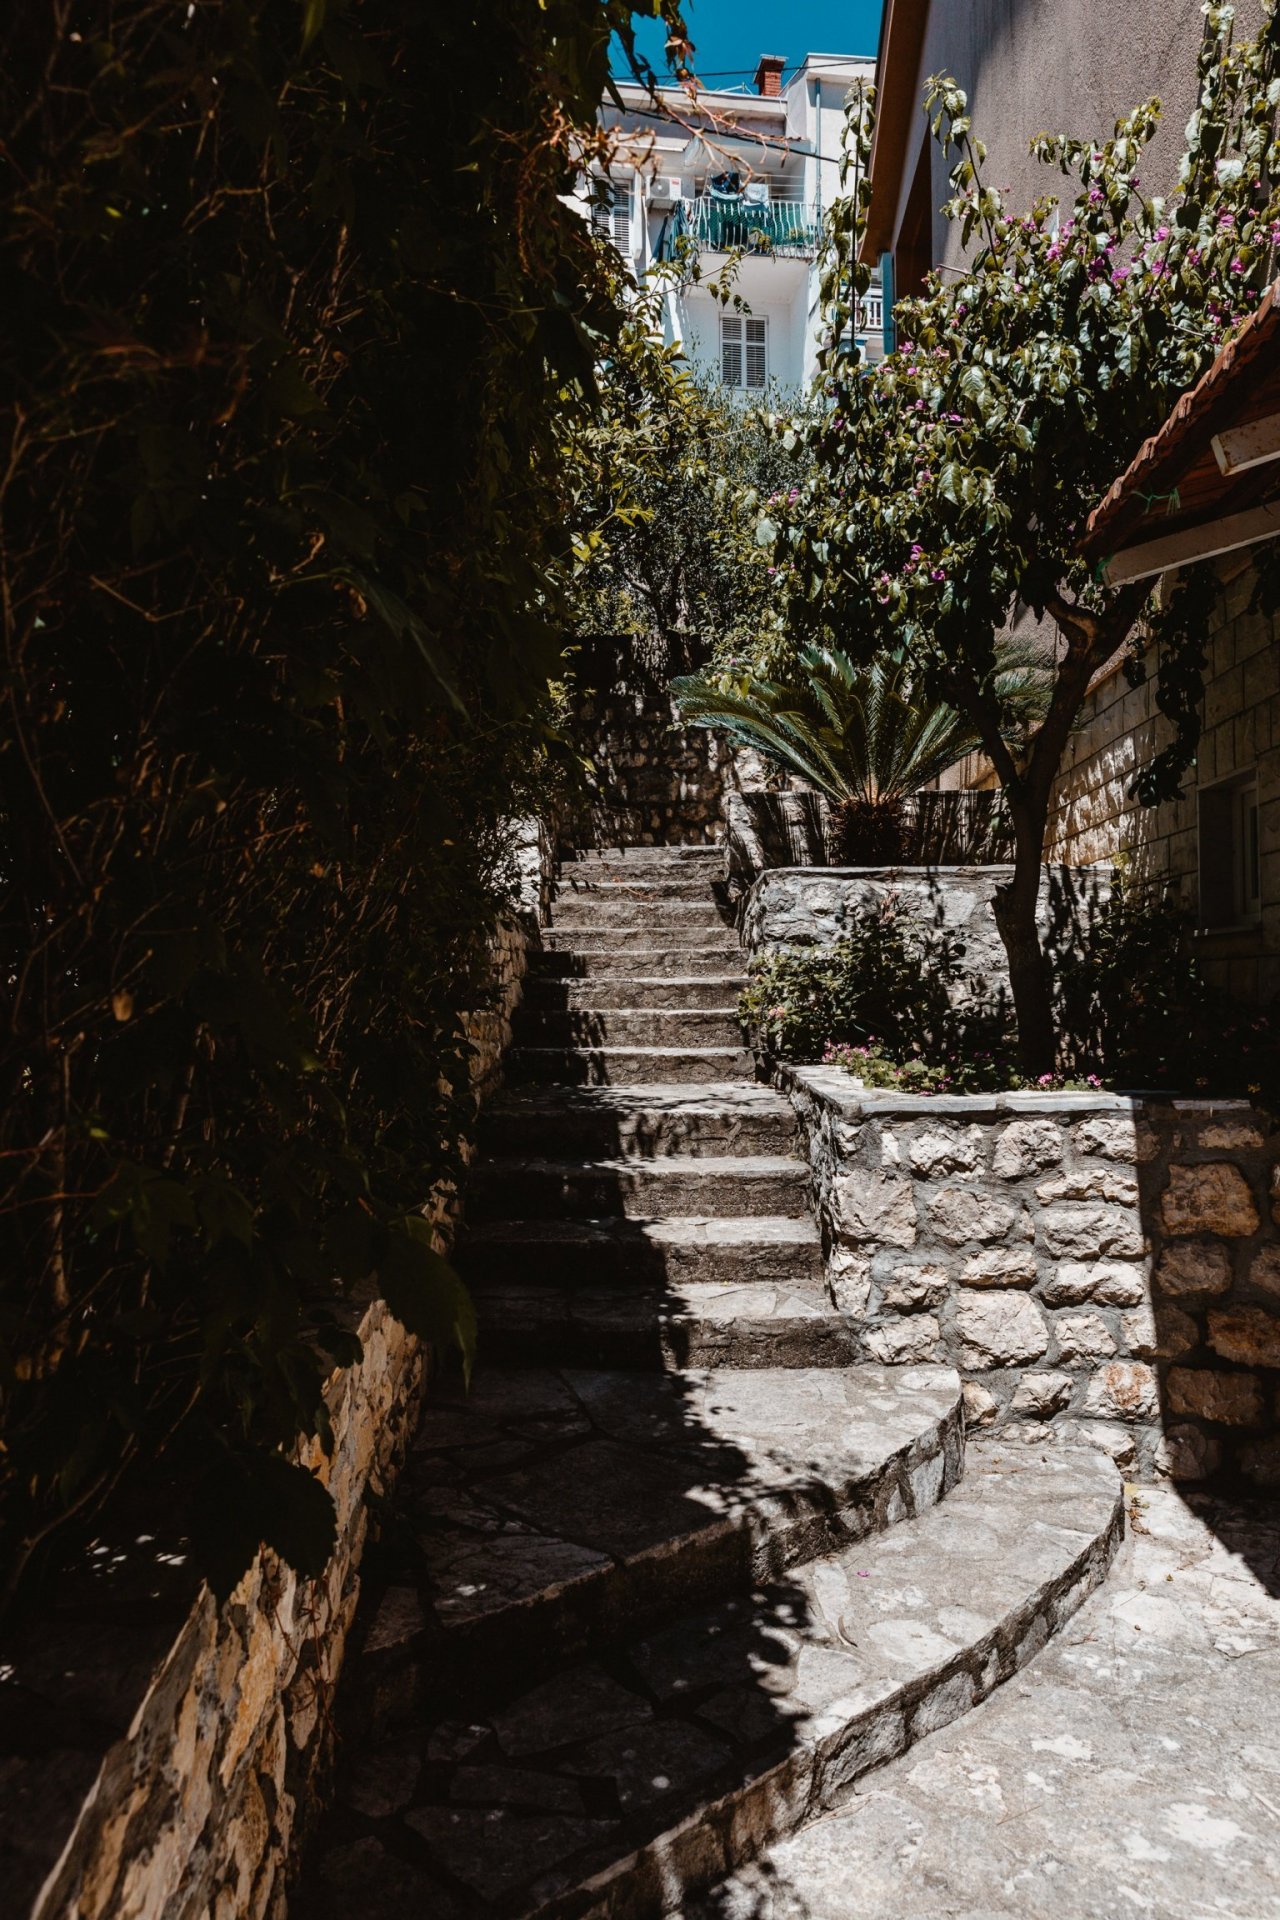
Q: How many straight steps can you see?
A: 13